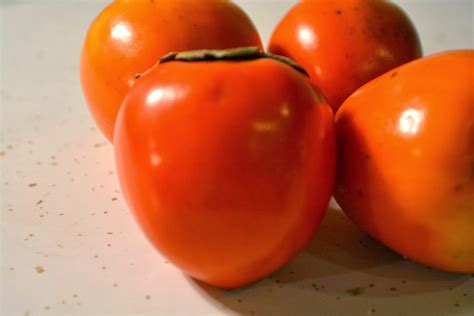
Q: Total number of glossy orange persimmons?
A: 4